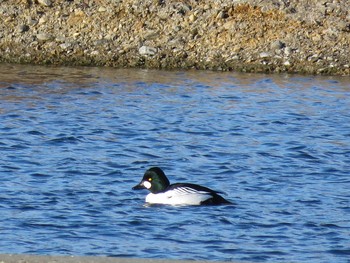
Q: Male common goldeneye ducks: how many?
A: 1